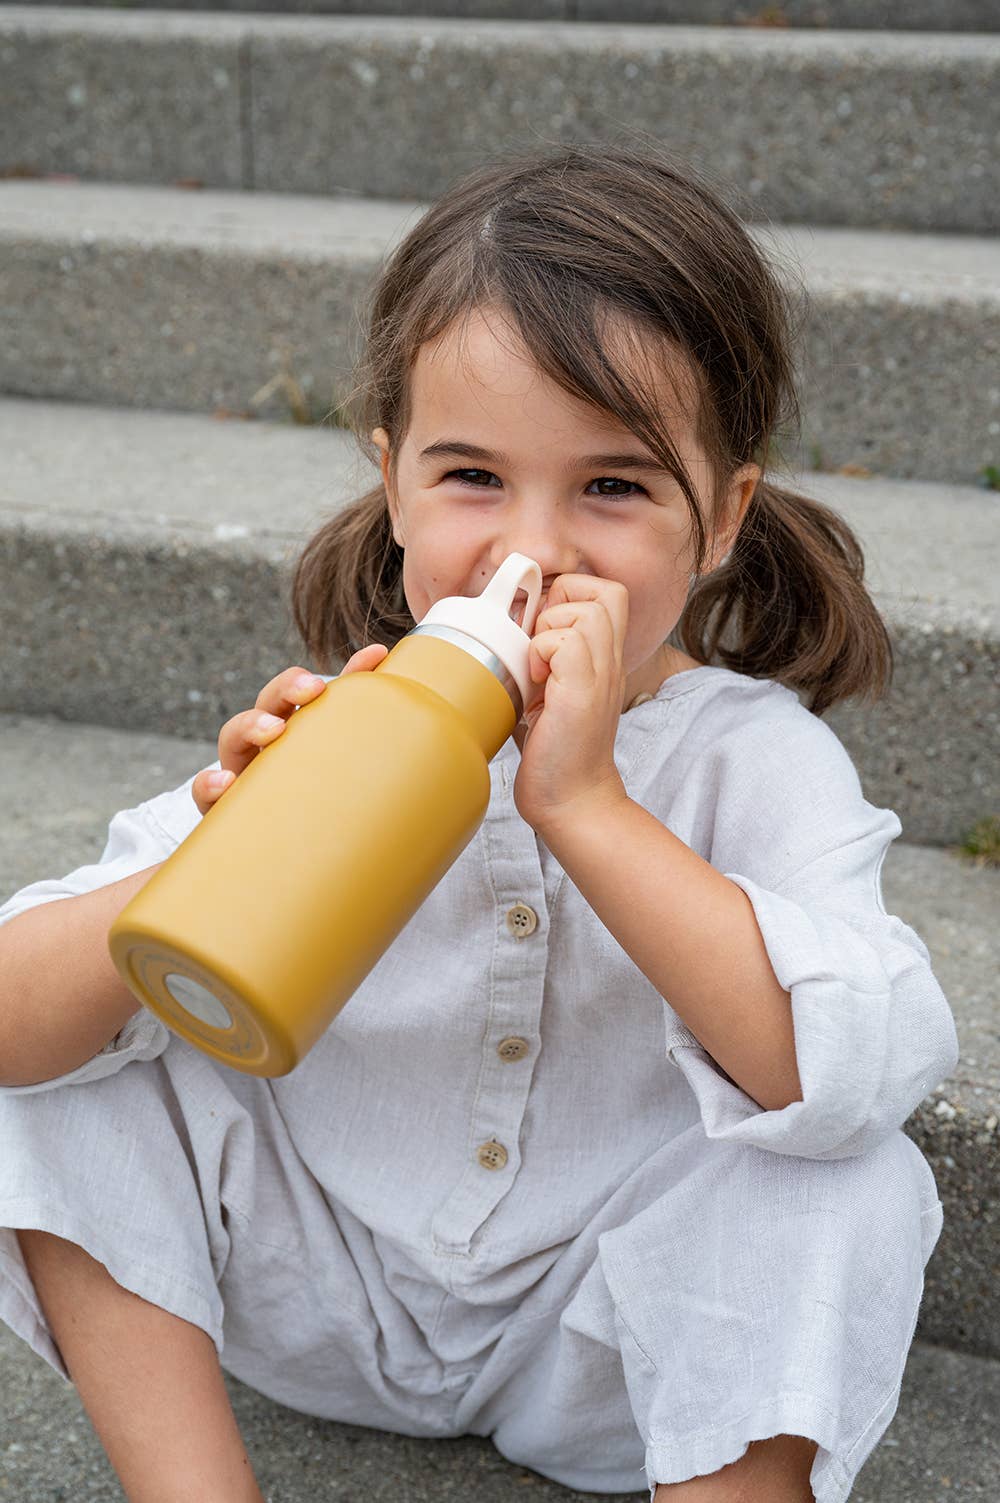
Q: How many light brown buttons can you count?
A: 3